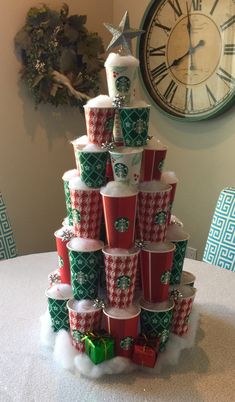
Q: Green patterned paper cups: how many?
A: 7